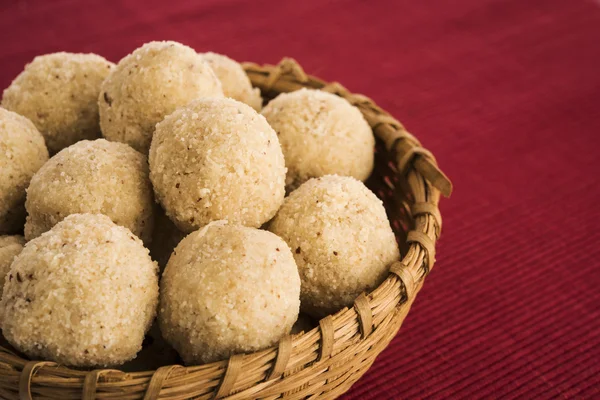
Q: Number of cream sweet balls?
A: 11